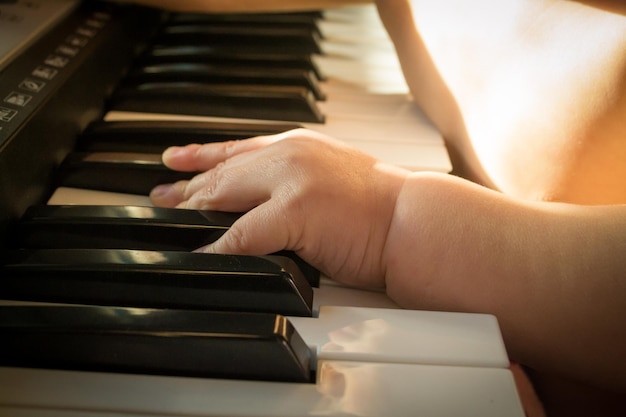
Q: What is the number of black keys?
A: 11